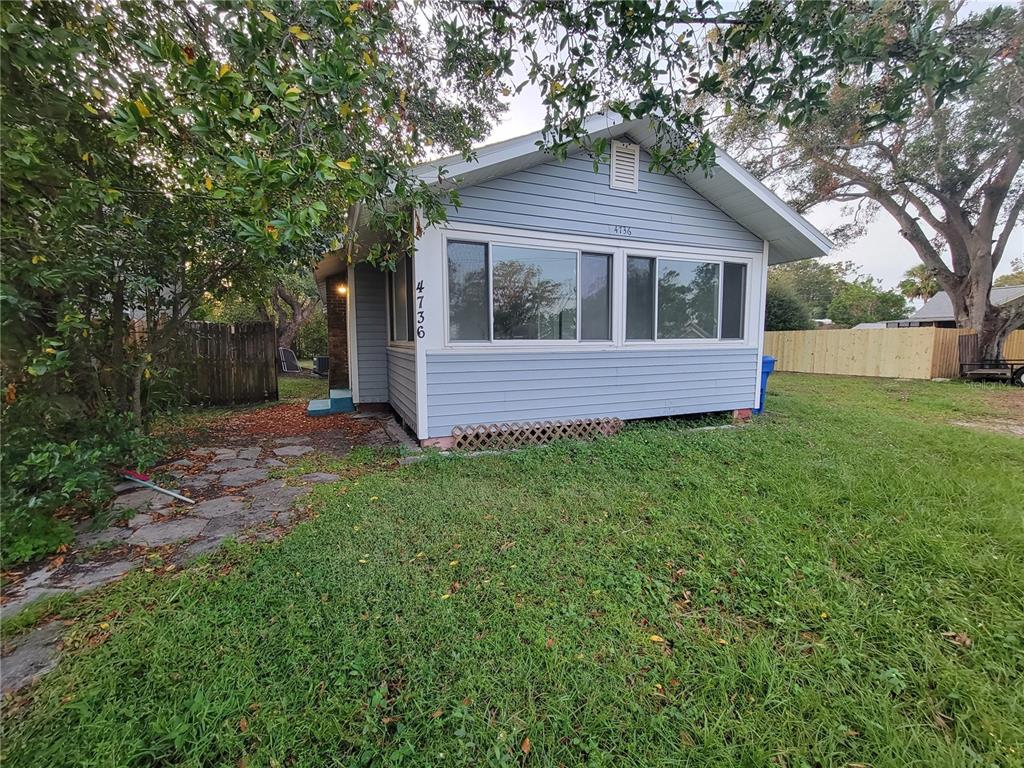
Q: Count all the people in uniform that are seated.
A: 0